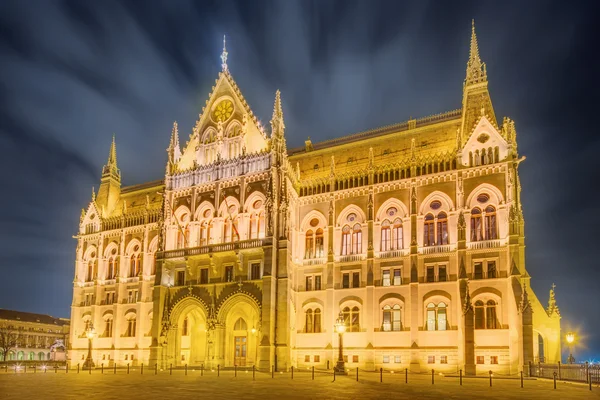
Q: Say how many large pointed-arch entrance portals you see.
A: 2